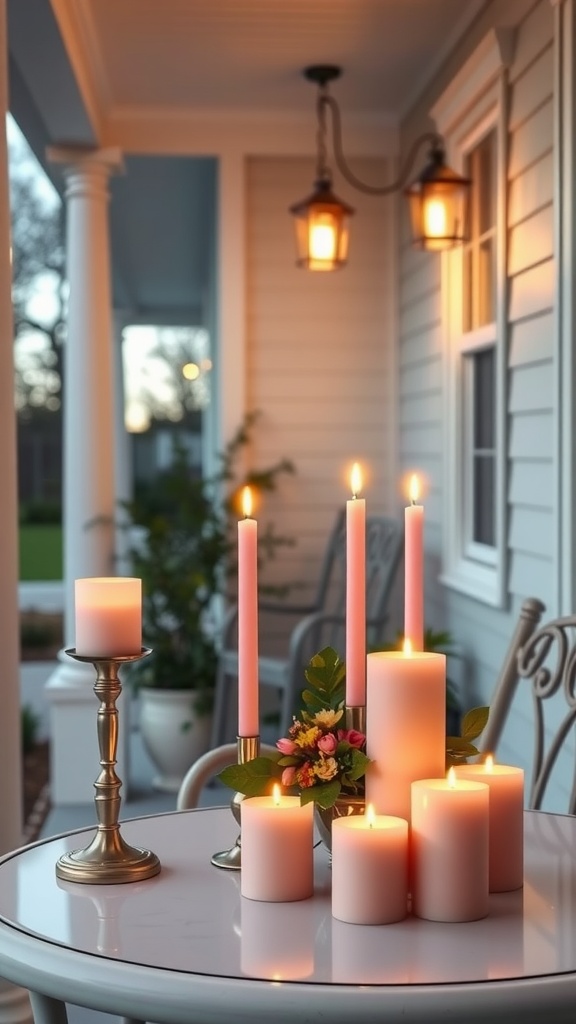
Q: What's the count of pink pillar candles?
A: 6